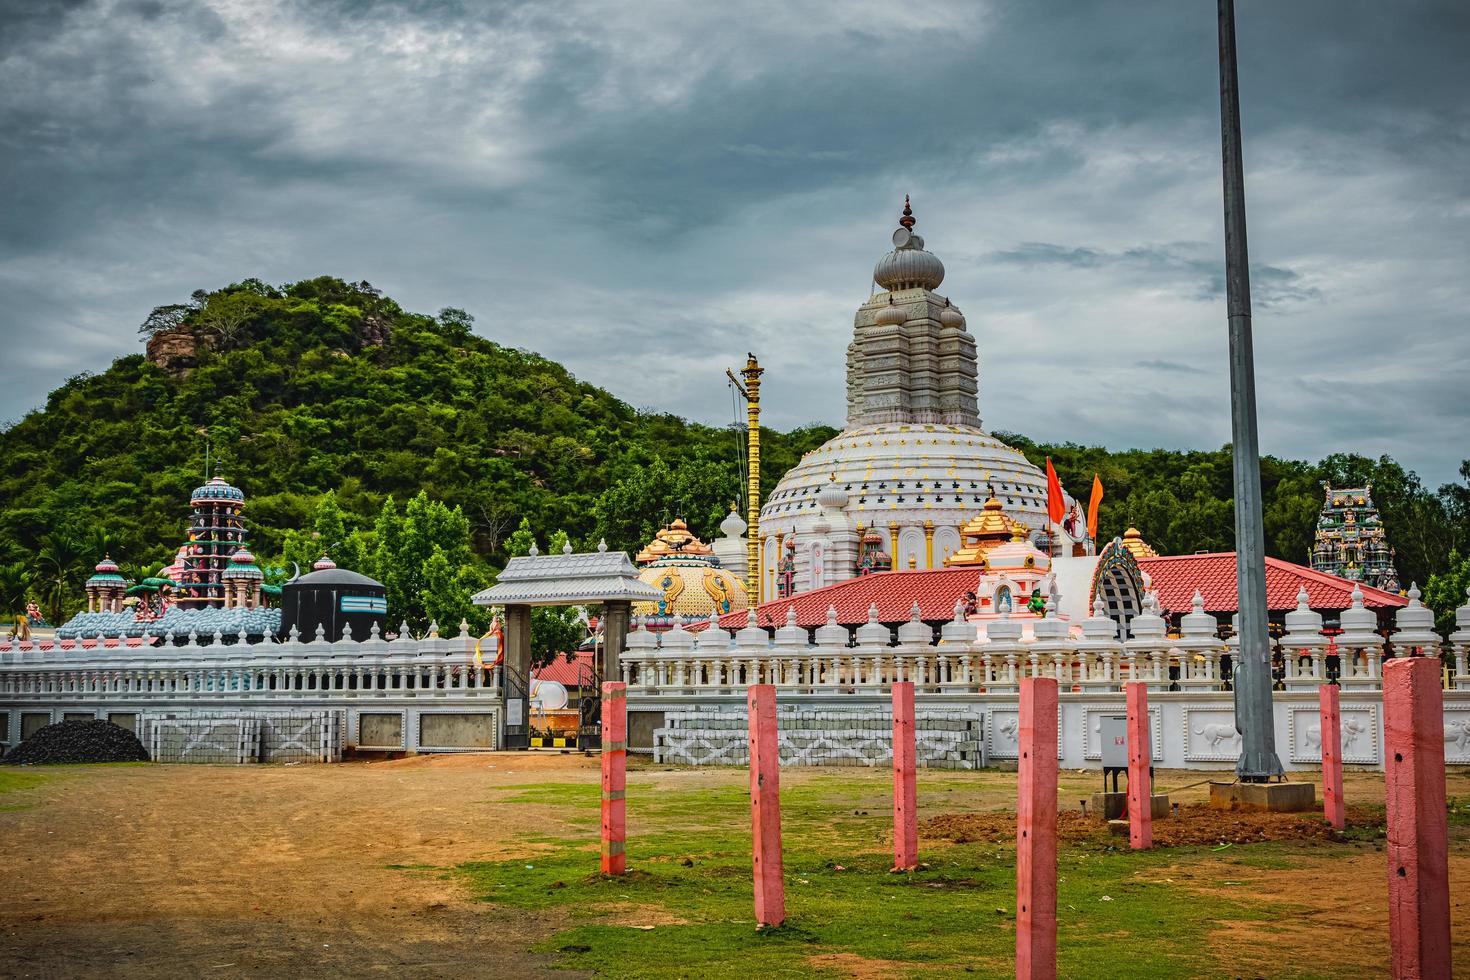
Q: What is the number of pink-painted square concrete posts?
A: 7